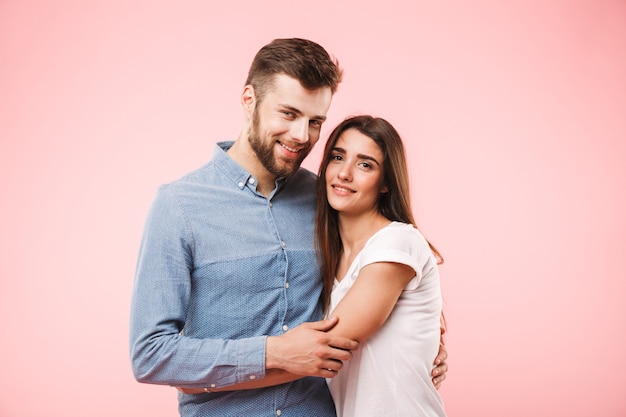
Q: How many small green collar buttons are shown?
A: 0